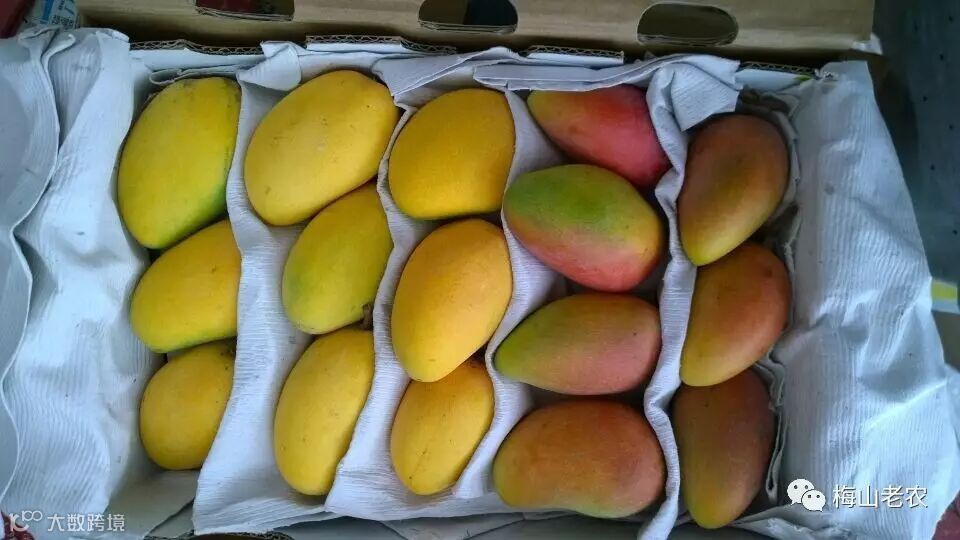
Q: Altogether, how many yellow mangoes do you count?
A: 9